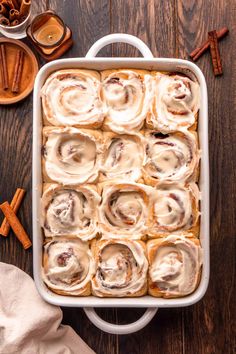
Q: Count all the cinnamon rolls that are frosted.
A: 12